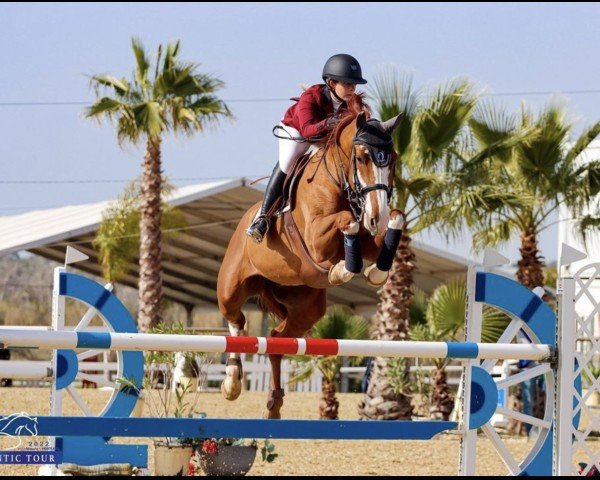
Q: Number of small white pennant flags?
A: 3